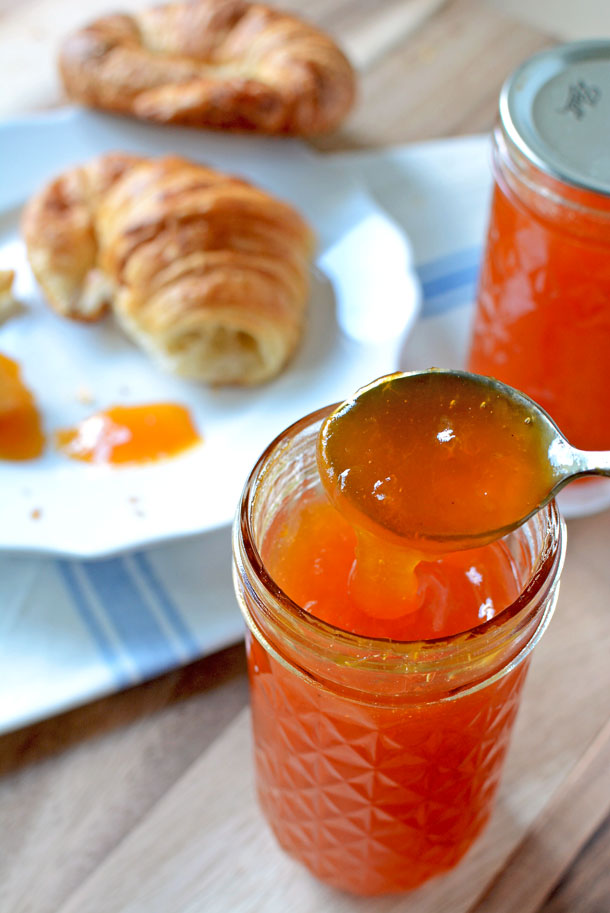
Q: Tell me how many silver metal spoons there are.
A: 1